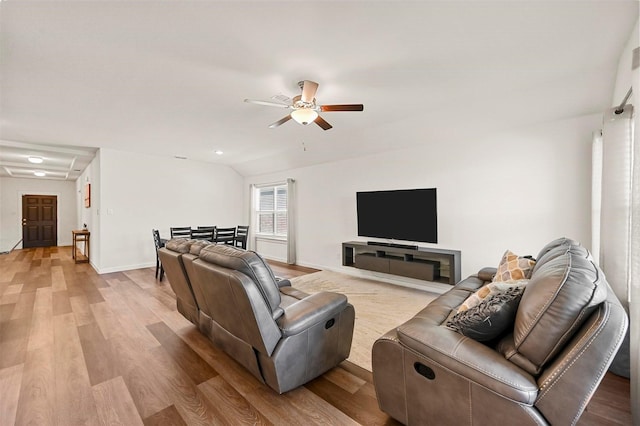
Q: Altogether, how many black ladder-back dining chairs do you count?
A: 6